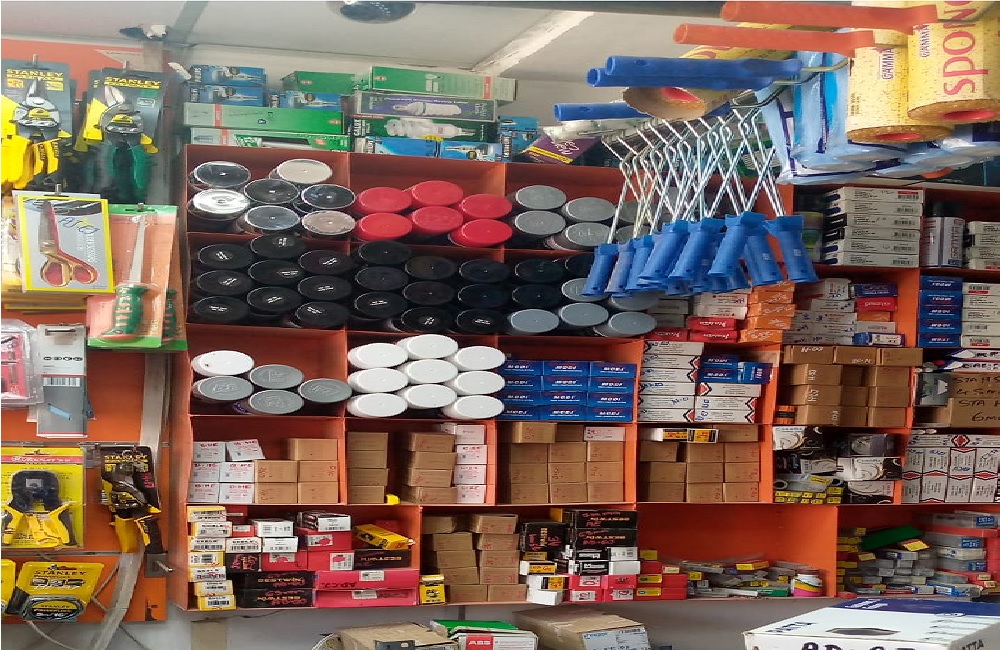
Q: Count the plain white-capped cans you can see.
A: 10